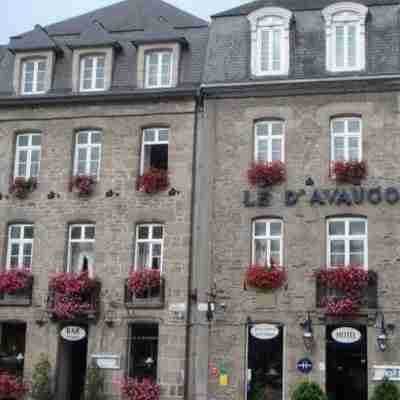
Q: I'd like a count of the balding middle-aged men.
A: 0